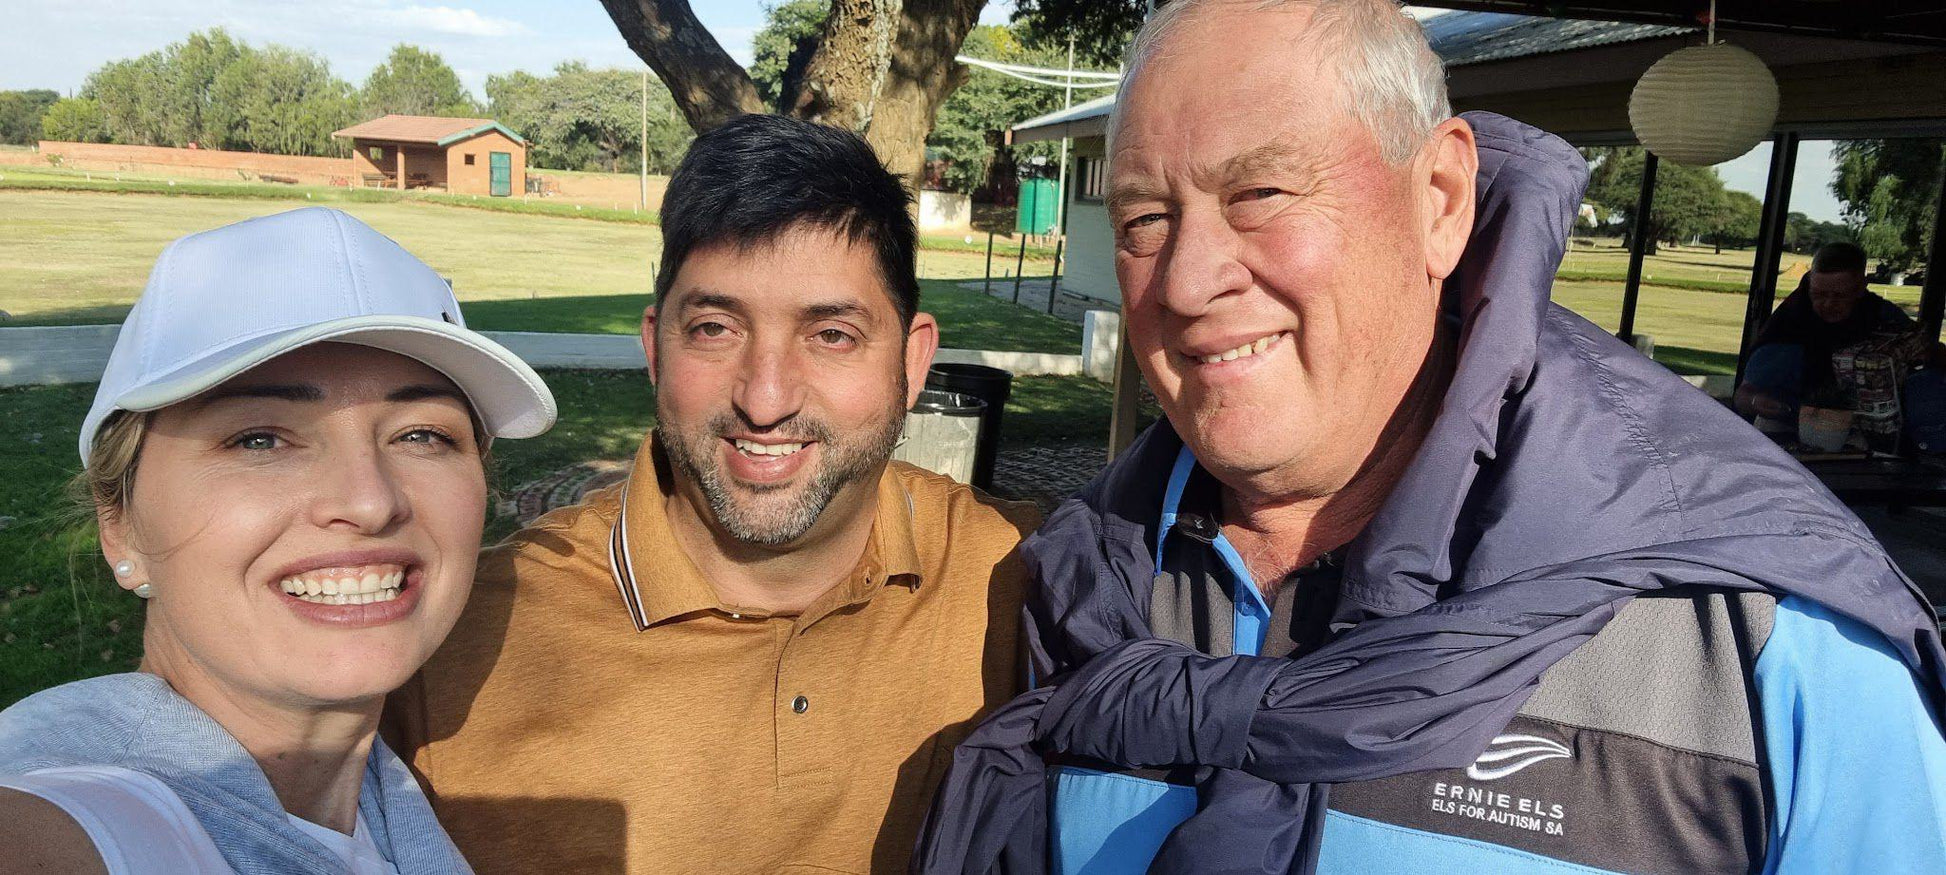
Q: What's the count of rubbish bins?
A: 2